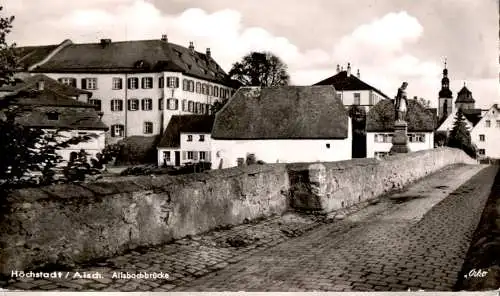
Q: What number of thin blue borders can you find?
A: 0